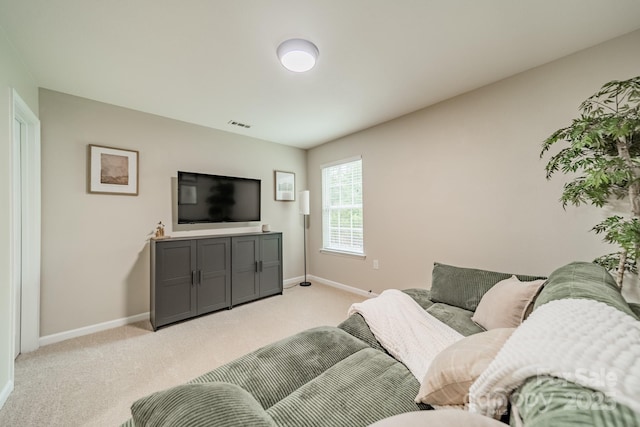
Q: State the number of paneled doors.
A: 4